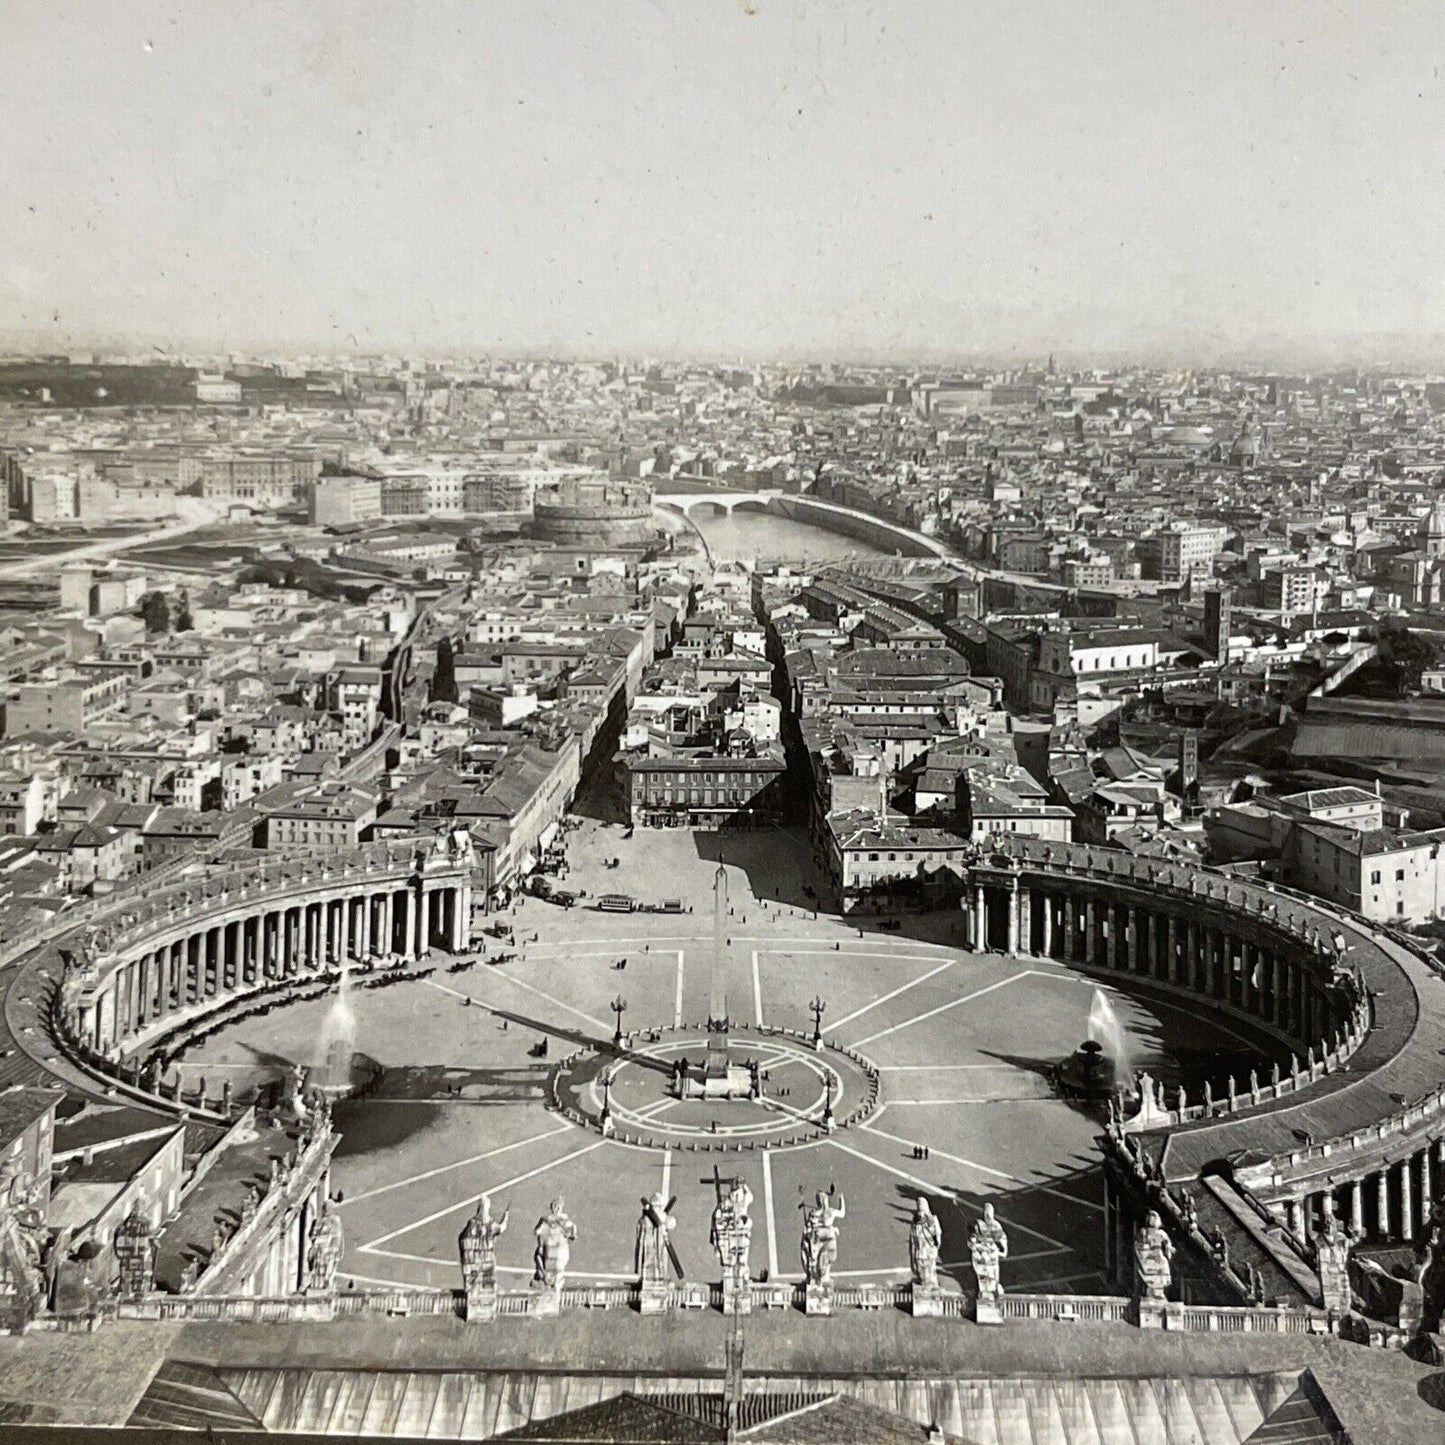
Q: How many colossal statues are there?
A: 11